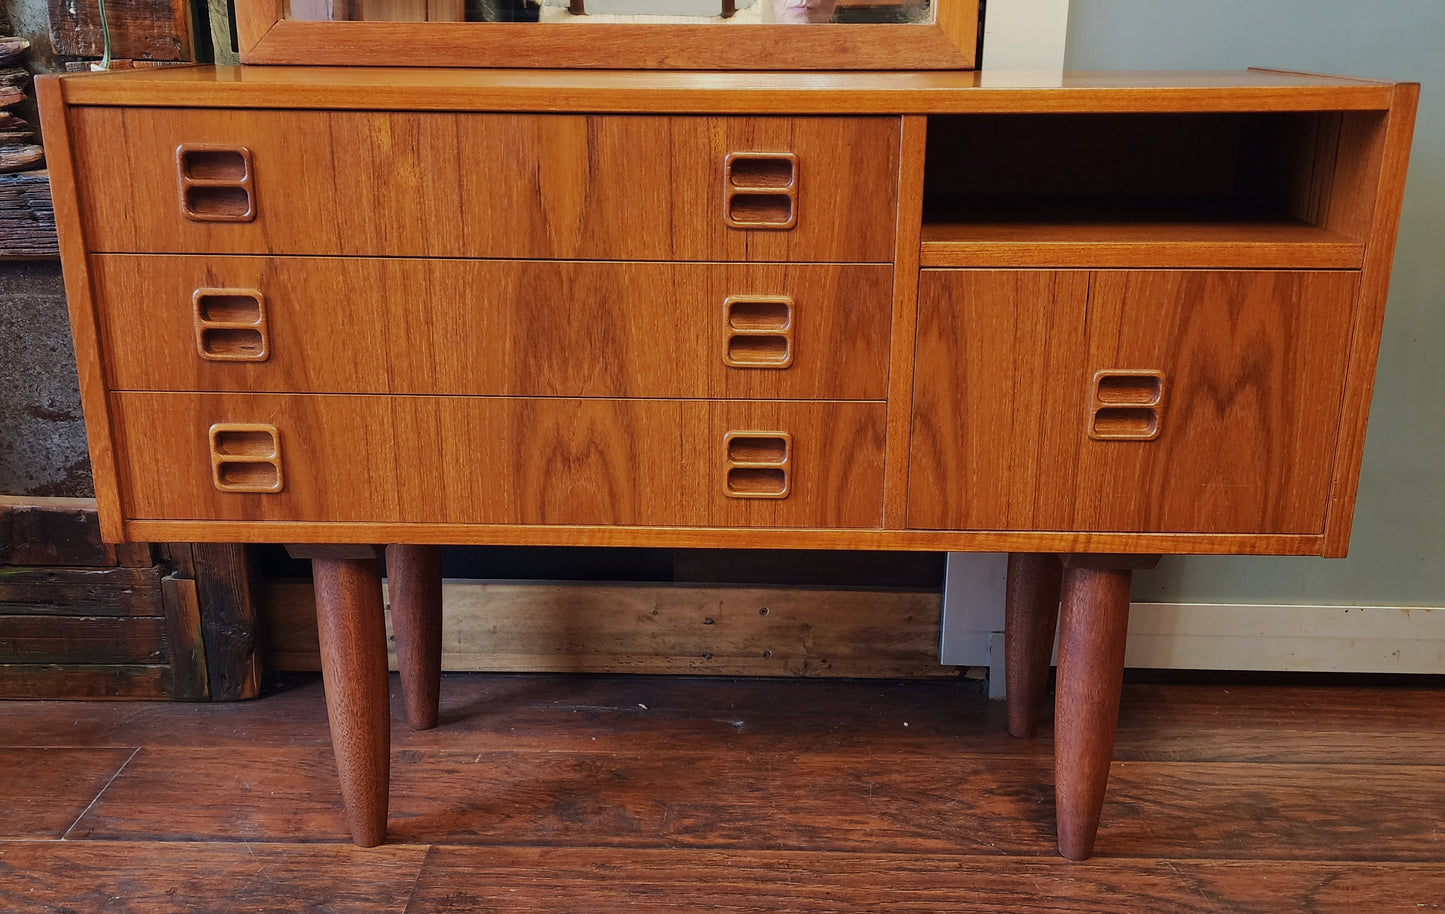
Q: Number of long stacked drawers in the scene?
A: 3